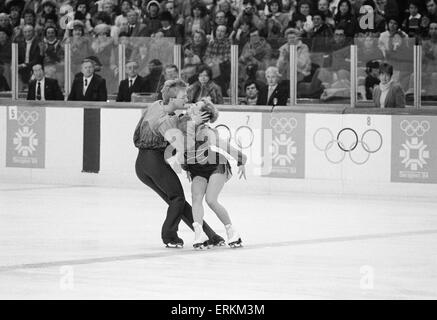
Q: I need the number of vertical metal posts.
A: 8